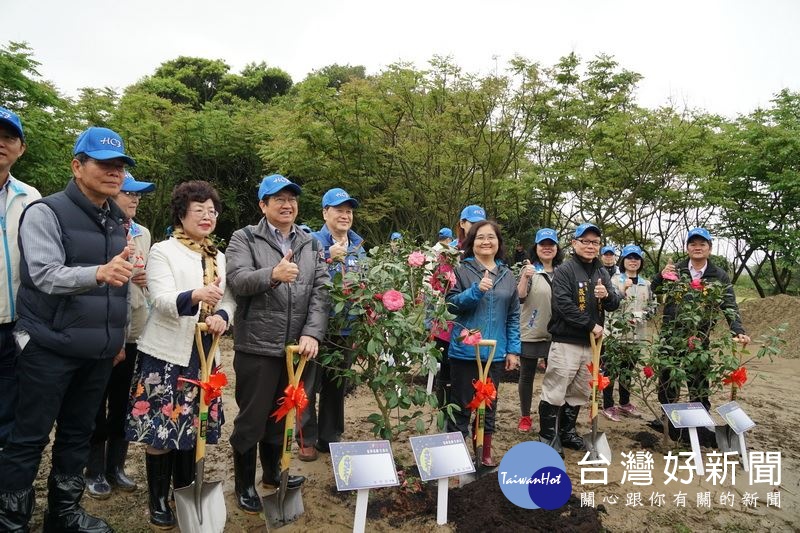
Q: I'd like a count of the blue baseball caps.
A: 13